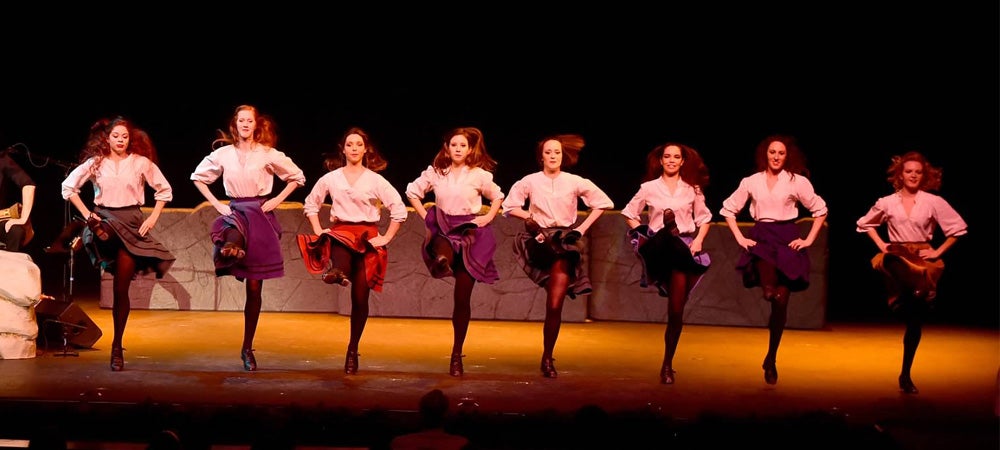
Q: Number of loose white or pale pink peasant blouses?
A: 8